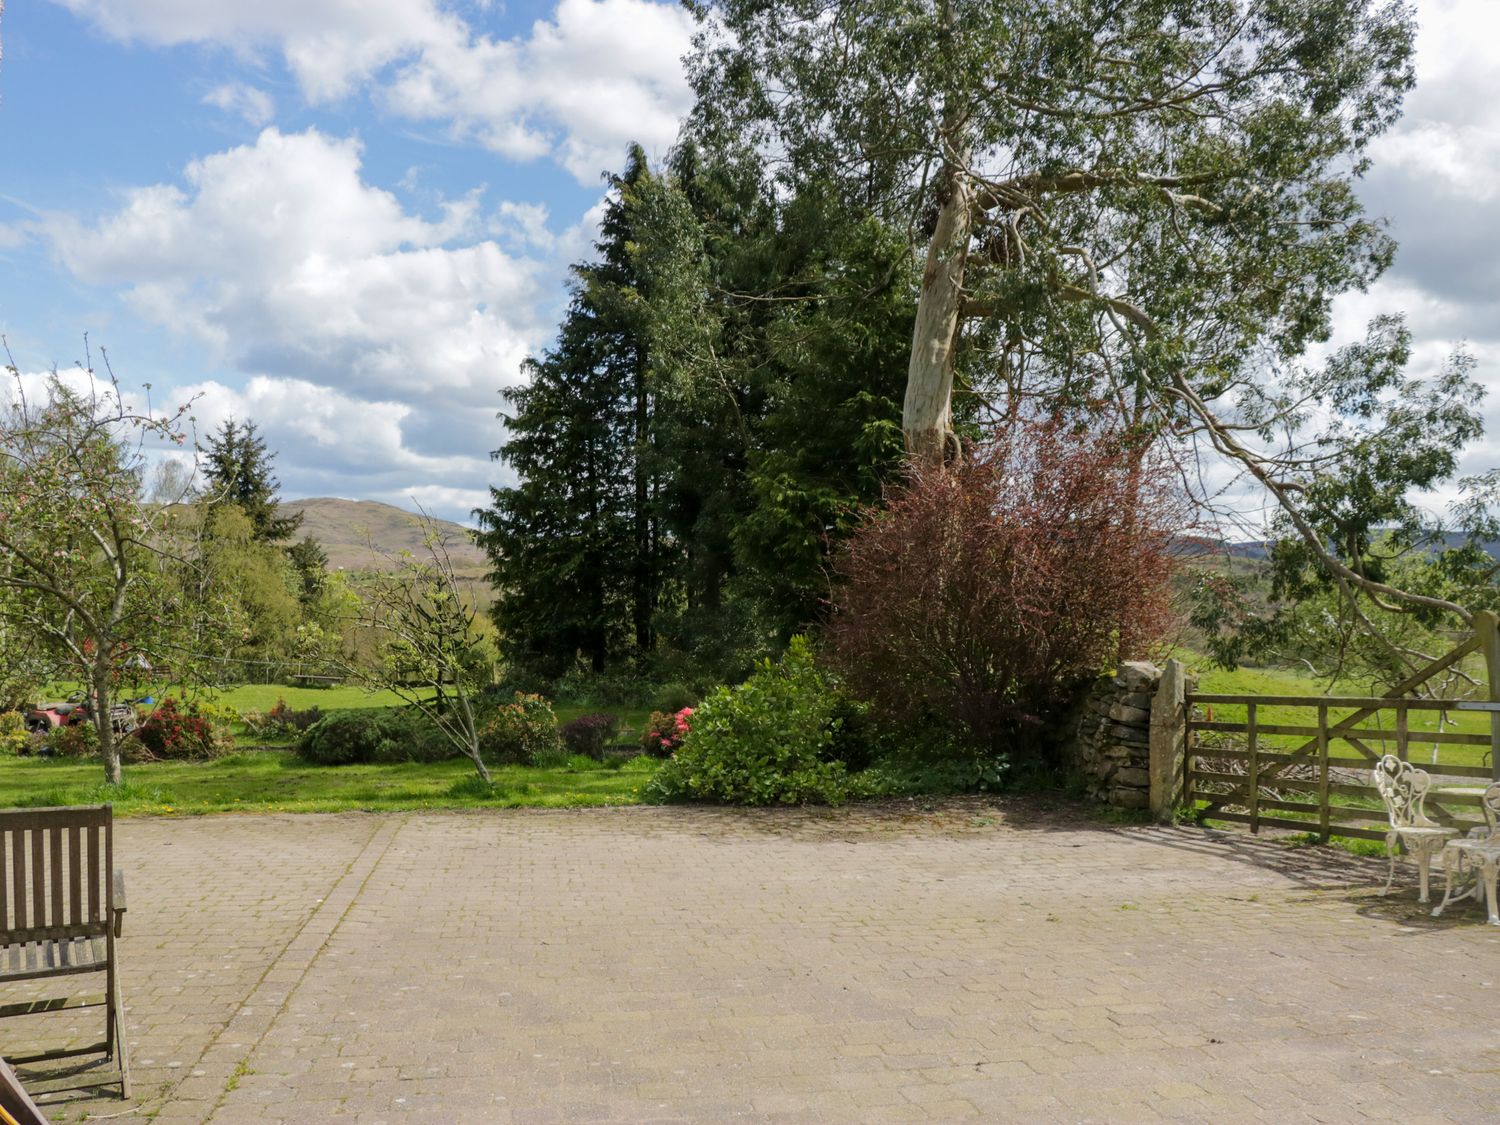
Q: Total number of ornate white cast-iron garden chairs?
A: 2